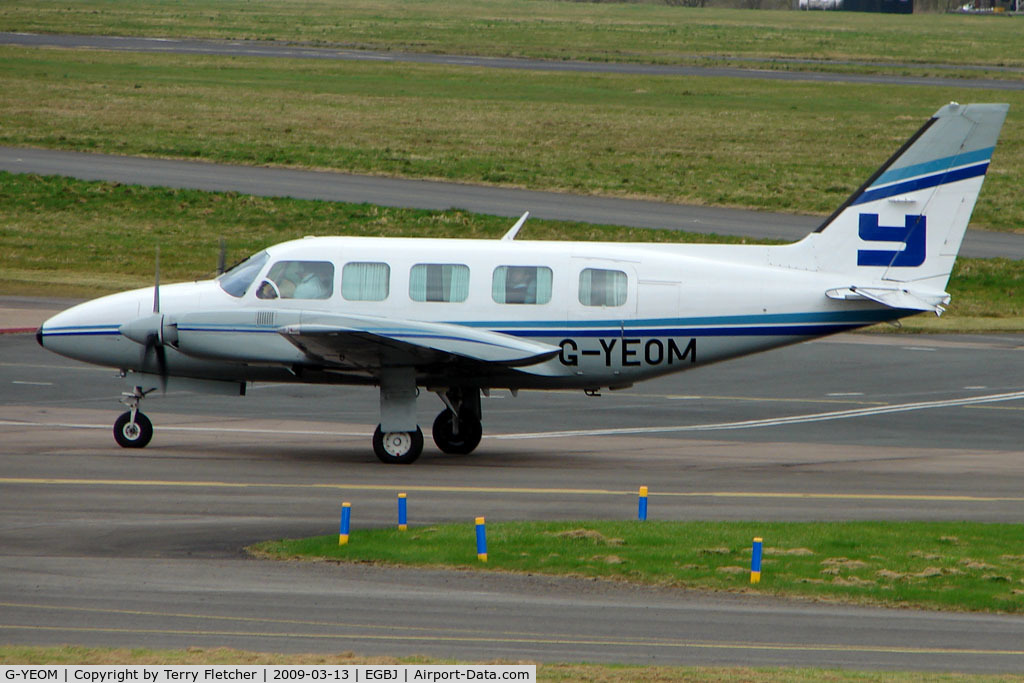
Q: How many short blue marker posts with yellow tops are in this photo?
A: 5